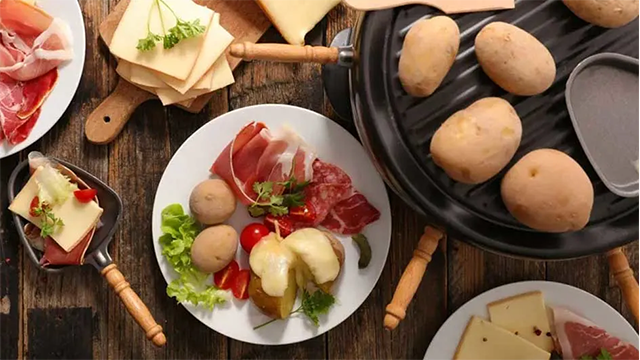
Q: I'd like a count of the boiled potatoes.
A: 8